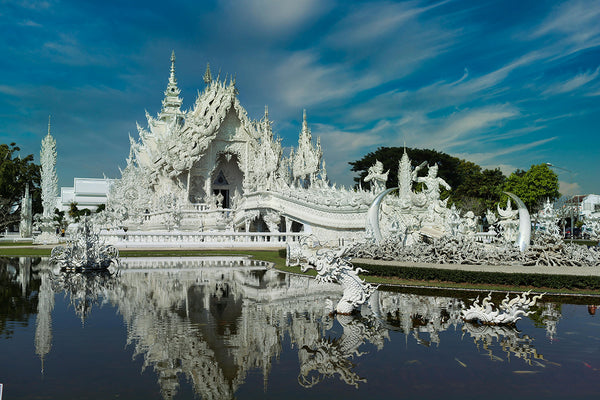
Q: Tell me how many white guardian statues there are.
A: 2